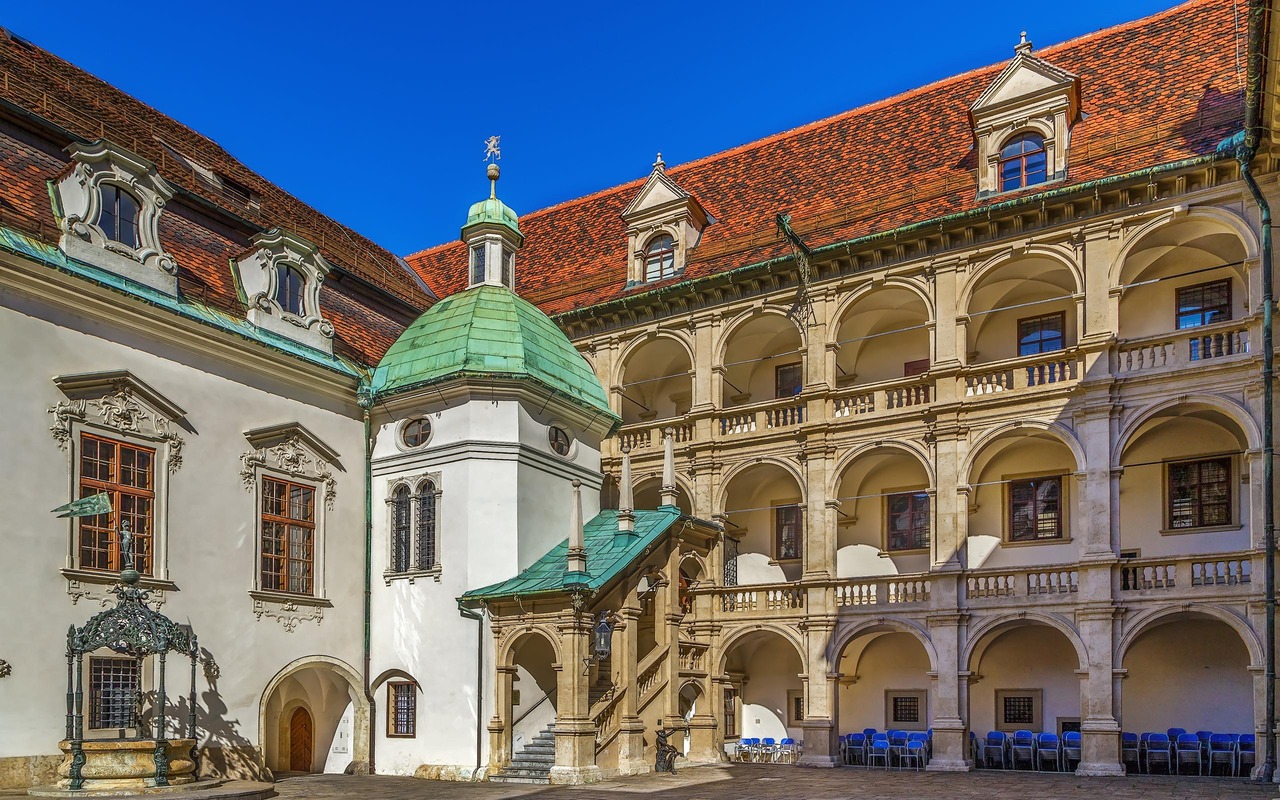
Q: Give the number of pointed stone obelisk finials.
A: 3